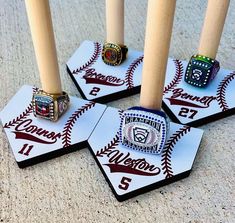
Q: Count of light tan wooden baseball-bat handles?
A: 4